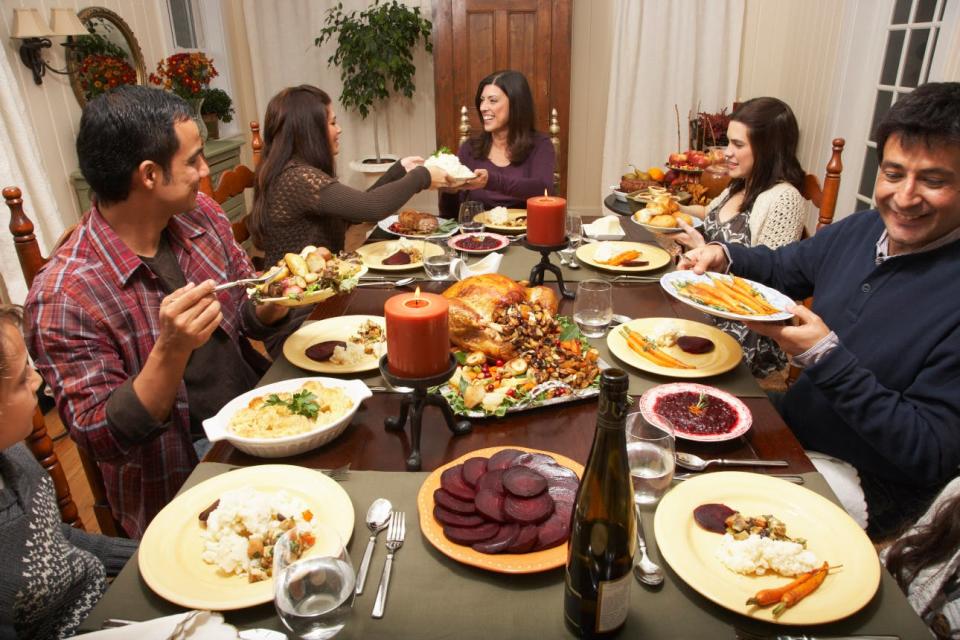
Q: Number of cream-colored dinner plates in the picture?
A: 7